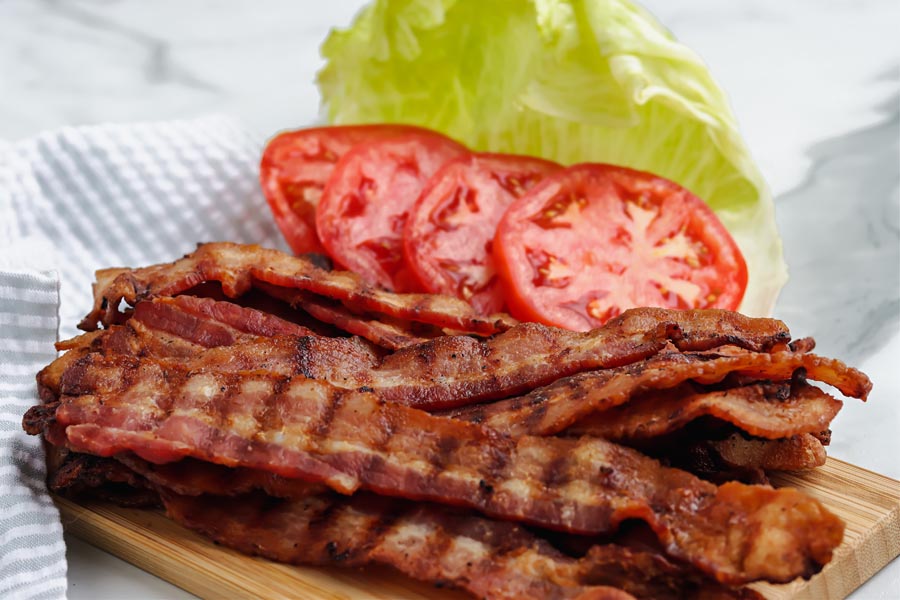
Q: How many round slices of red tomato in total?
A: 4